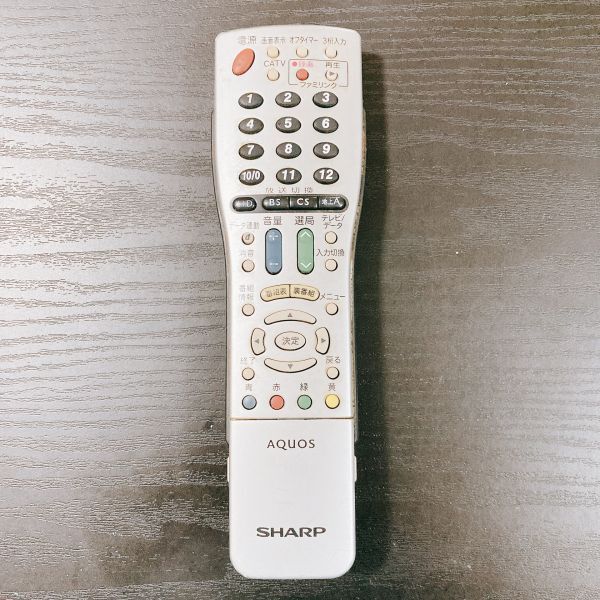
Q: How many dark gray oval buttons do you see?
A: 12